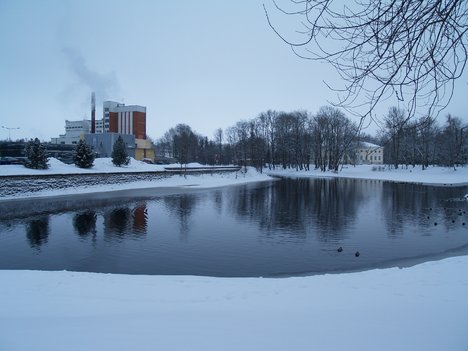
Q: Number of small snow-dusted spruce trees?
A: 3